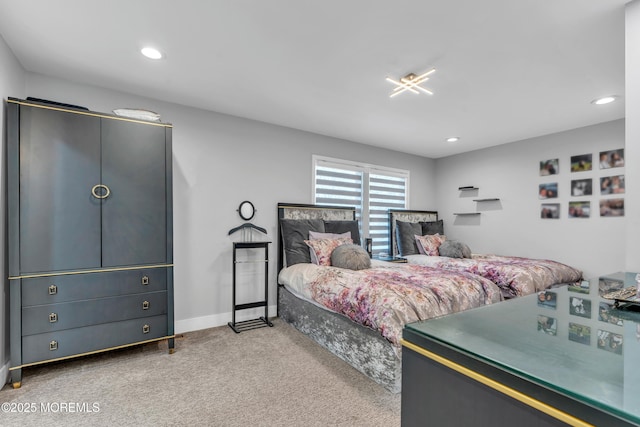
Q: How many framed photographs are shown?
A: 9